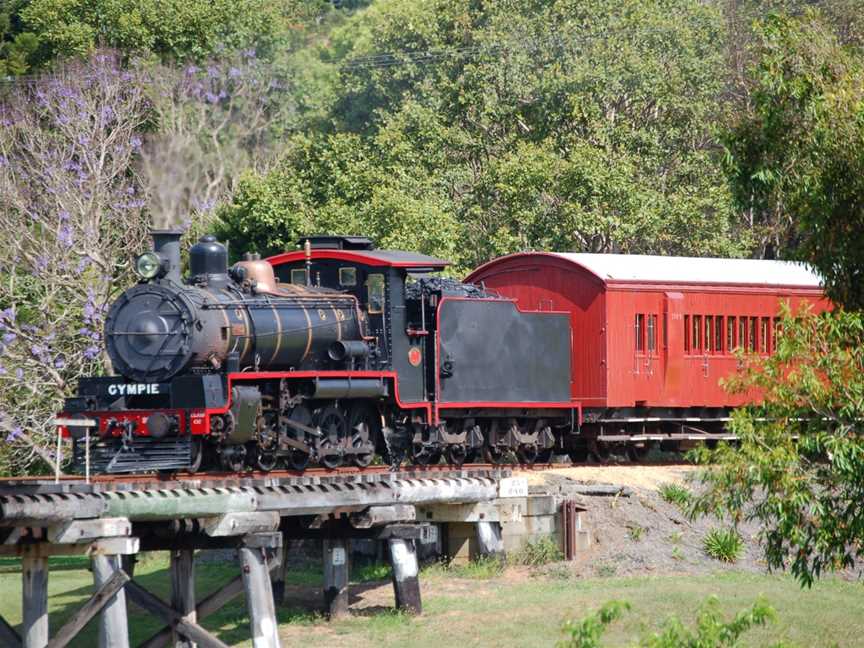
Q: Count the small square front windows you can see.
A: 2